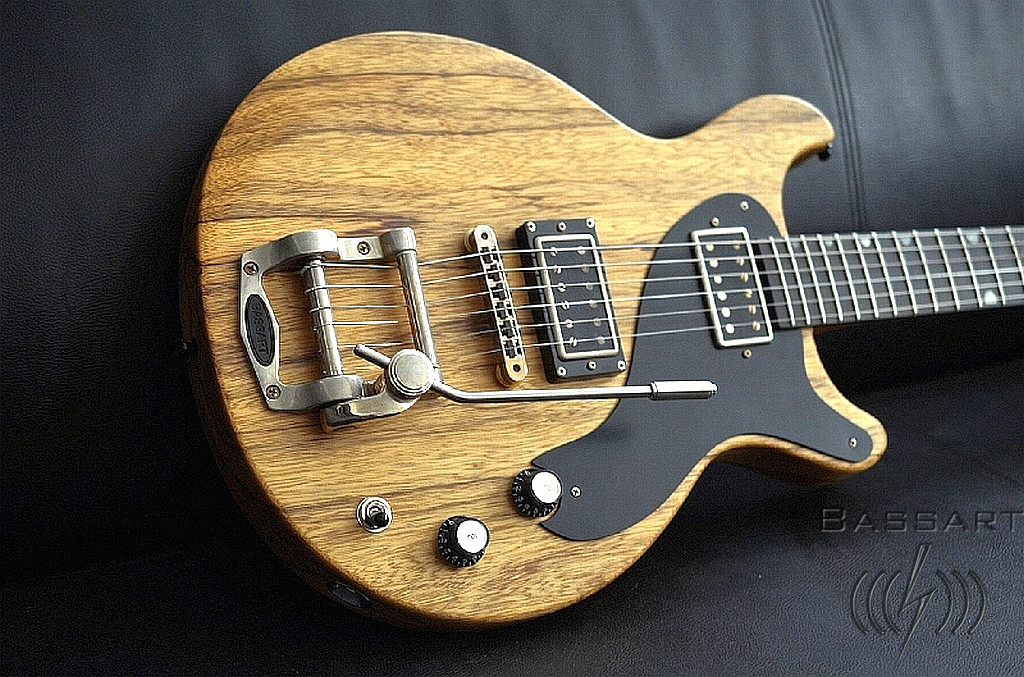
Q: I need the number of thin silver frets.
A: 13